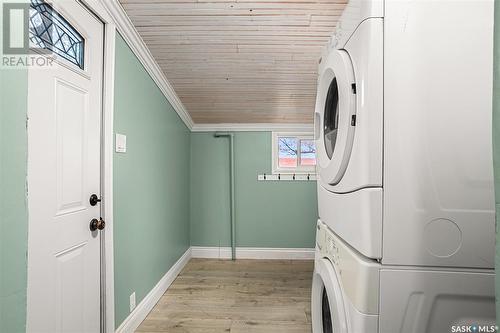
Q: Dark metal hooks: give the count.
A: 4